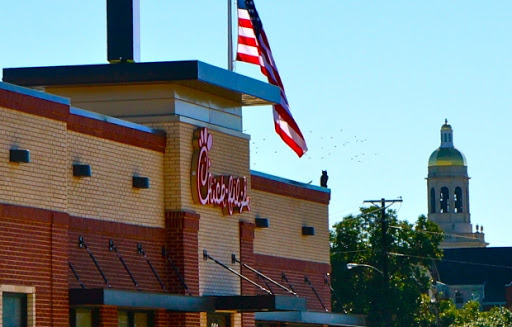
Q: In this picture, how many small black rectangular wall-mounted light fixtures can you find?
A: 5